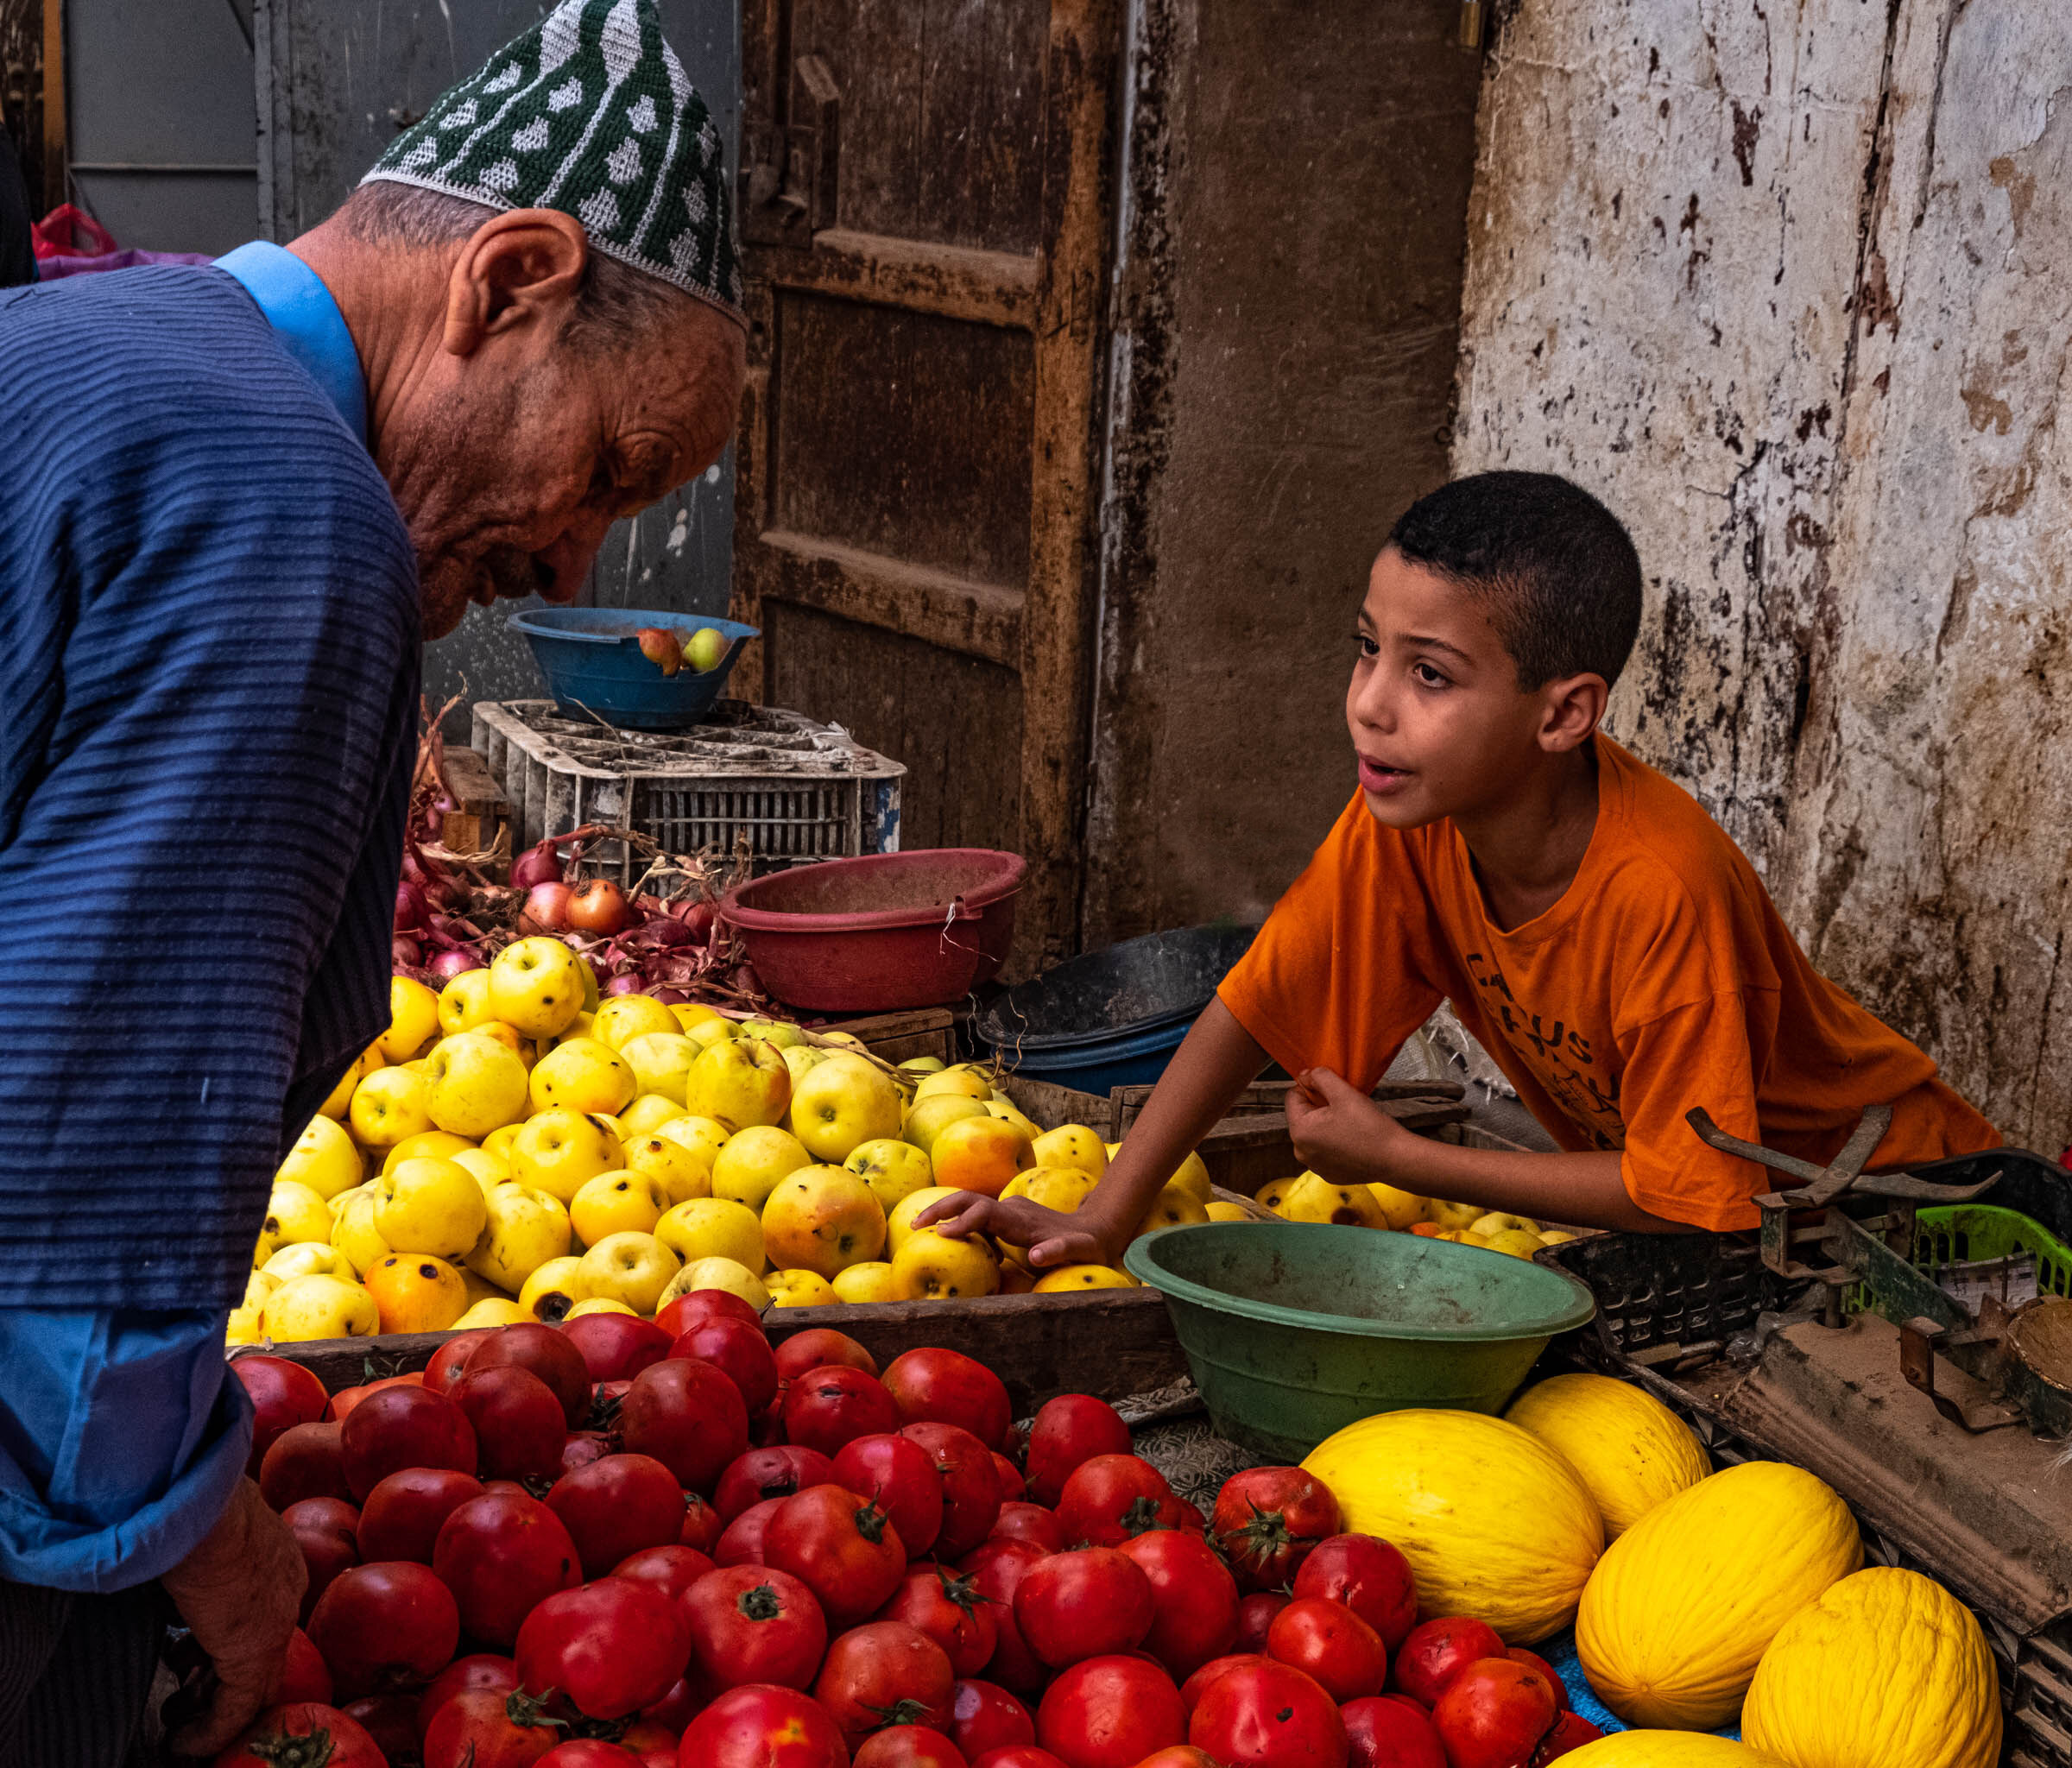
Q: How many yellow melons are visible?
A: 5